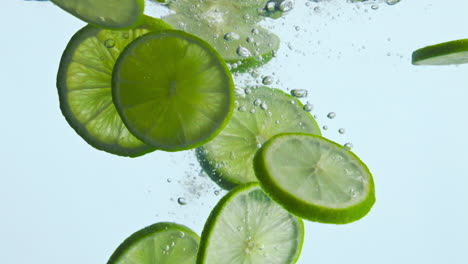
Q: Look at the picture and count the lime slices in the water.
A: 9